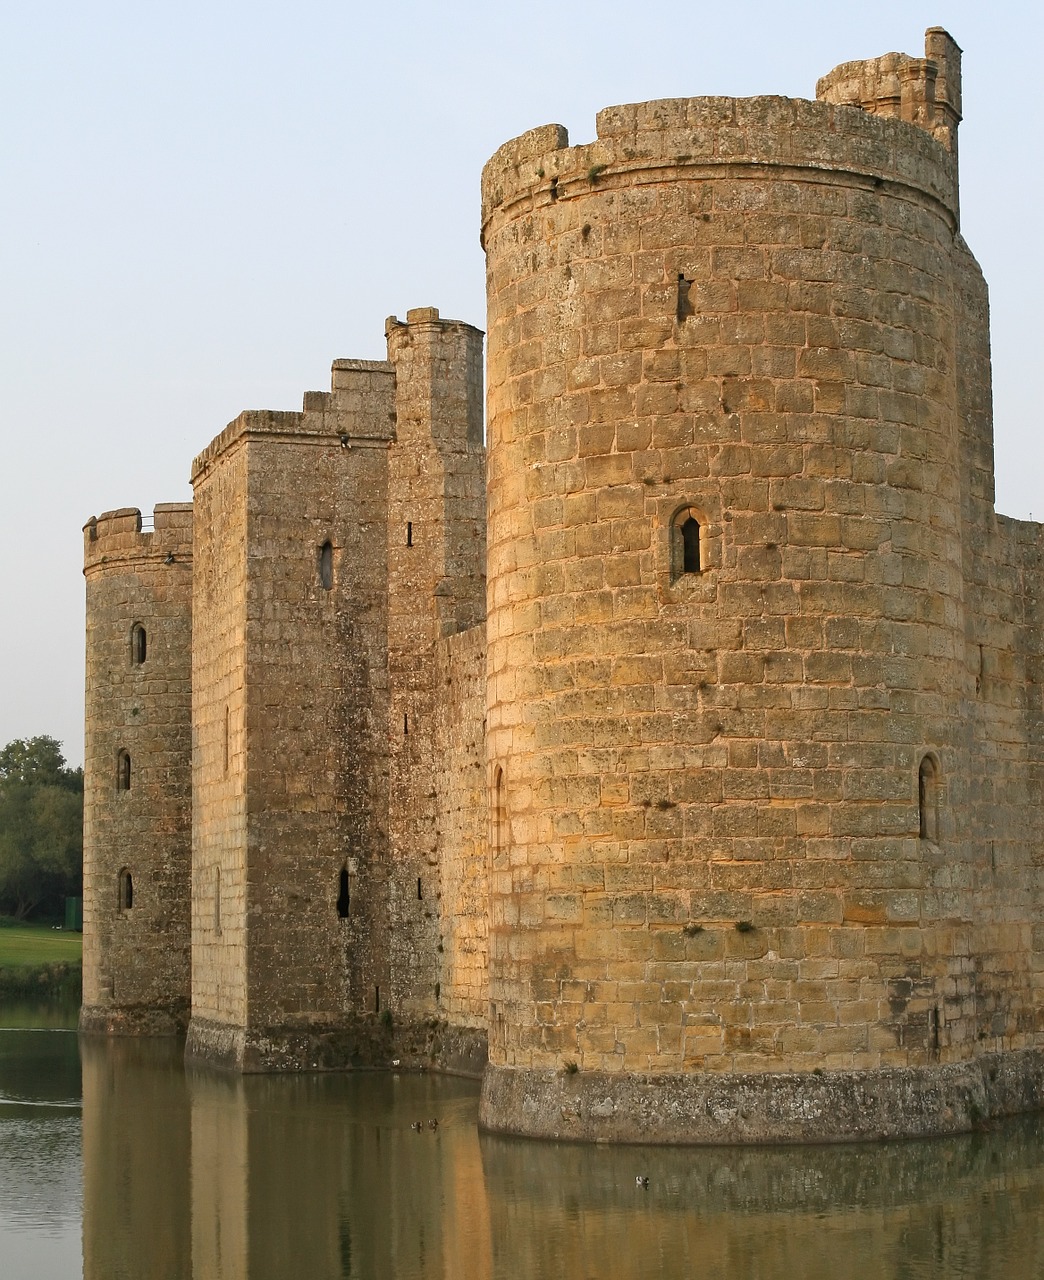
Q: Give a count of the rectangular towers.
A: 1